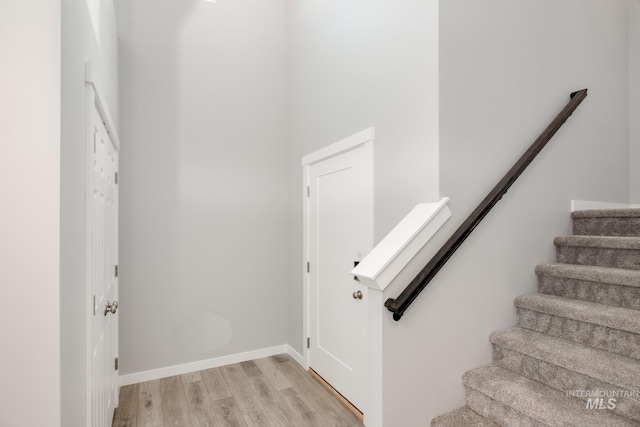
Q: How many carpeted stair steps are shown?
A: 7